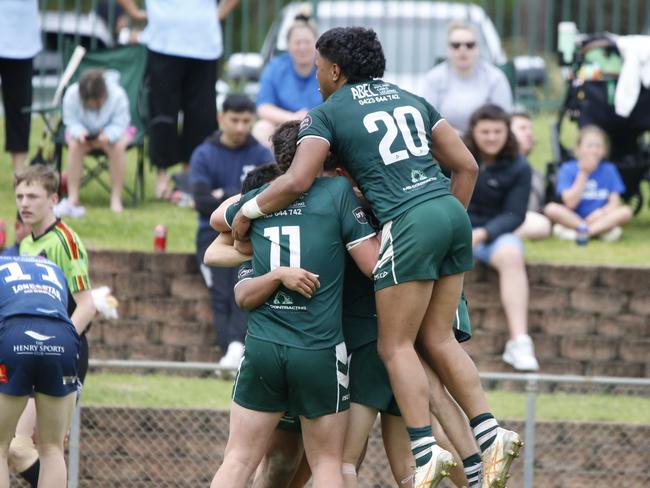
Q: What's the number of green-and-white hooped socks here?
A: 3